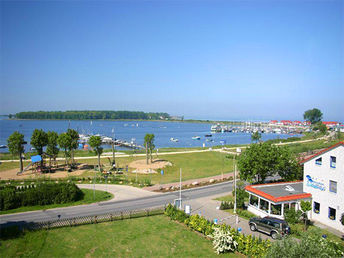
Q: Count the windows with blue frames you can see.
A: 5